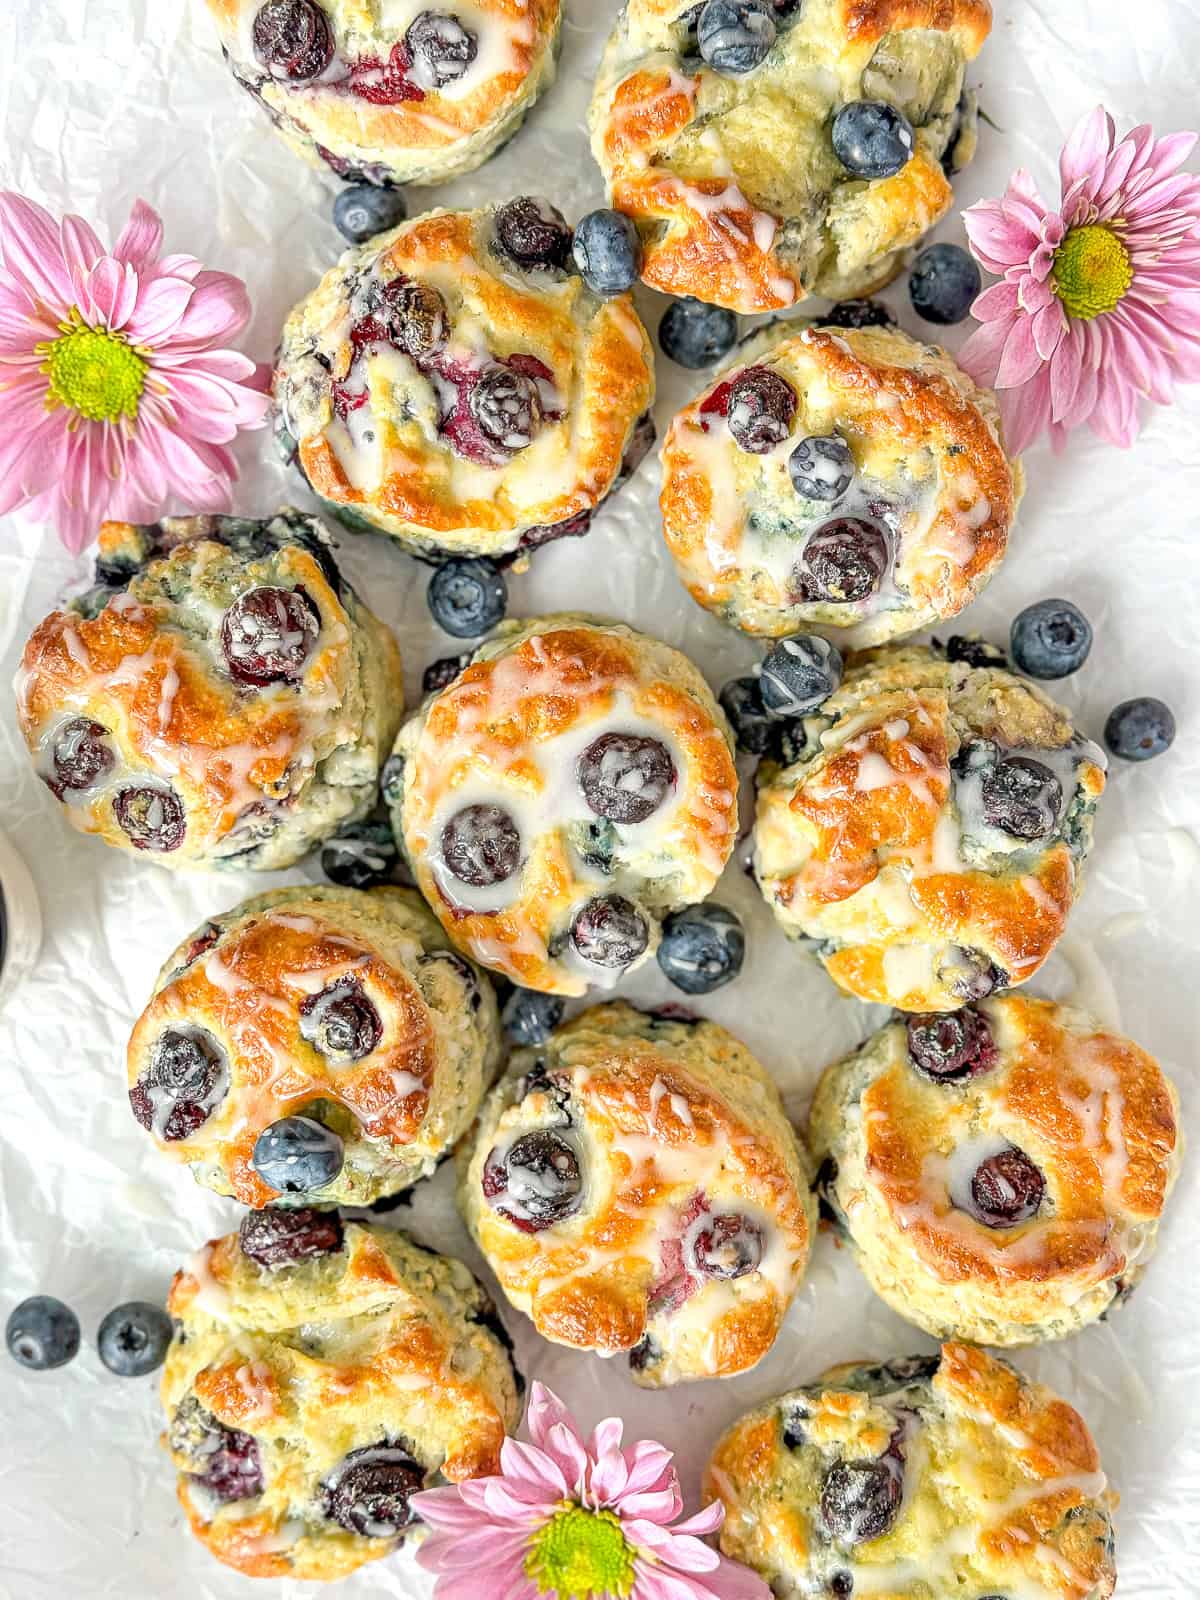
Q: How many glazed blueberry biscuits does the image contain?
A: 12